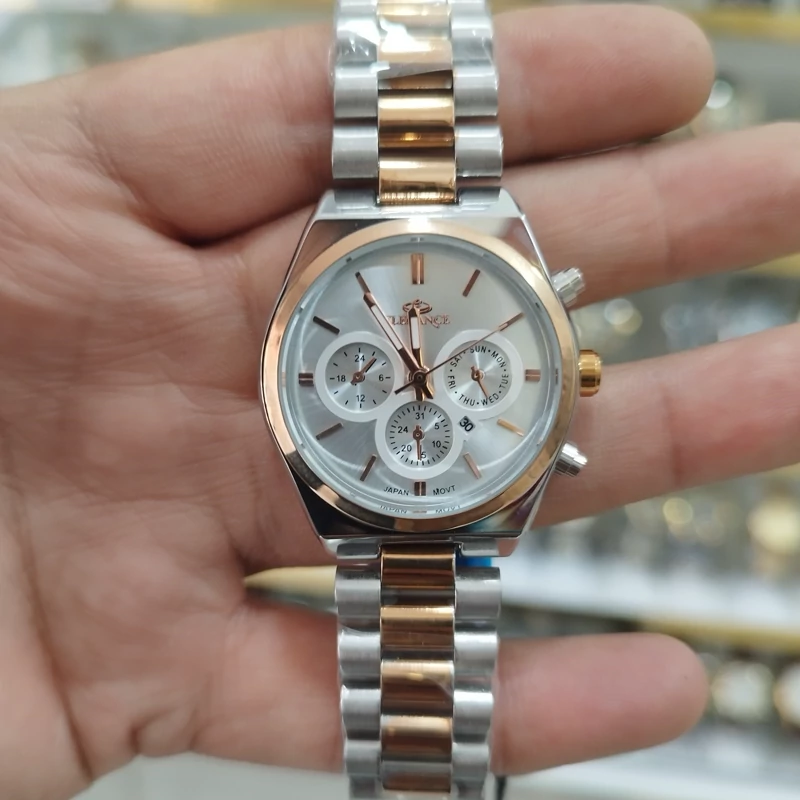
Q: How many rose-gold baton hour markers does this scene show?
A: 12